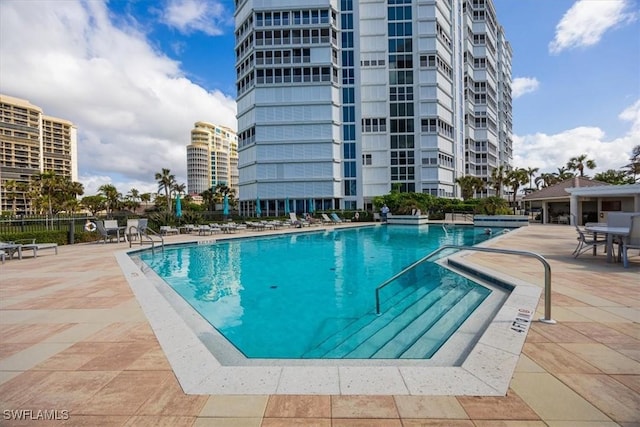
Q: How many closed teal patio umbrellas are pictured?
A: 5